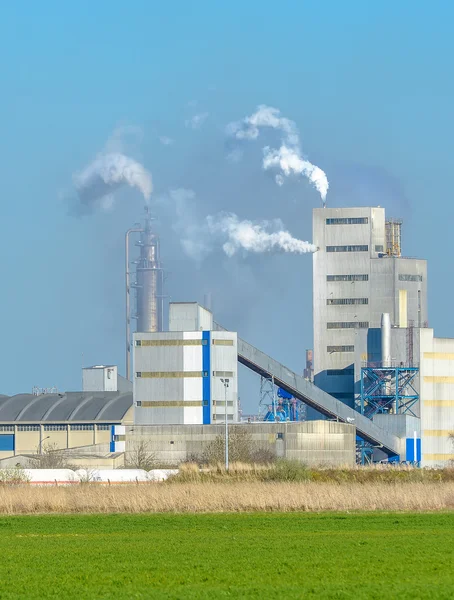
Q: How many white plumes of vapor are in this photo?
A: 3